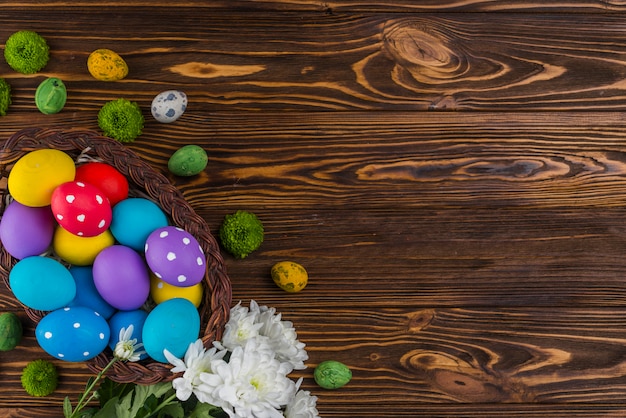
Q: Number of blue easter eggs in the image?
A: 6